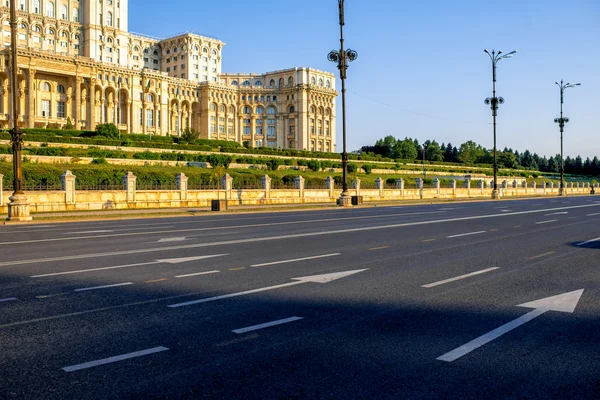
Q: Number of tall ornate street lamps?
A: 4